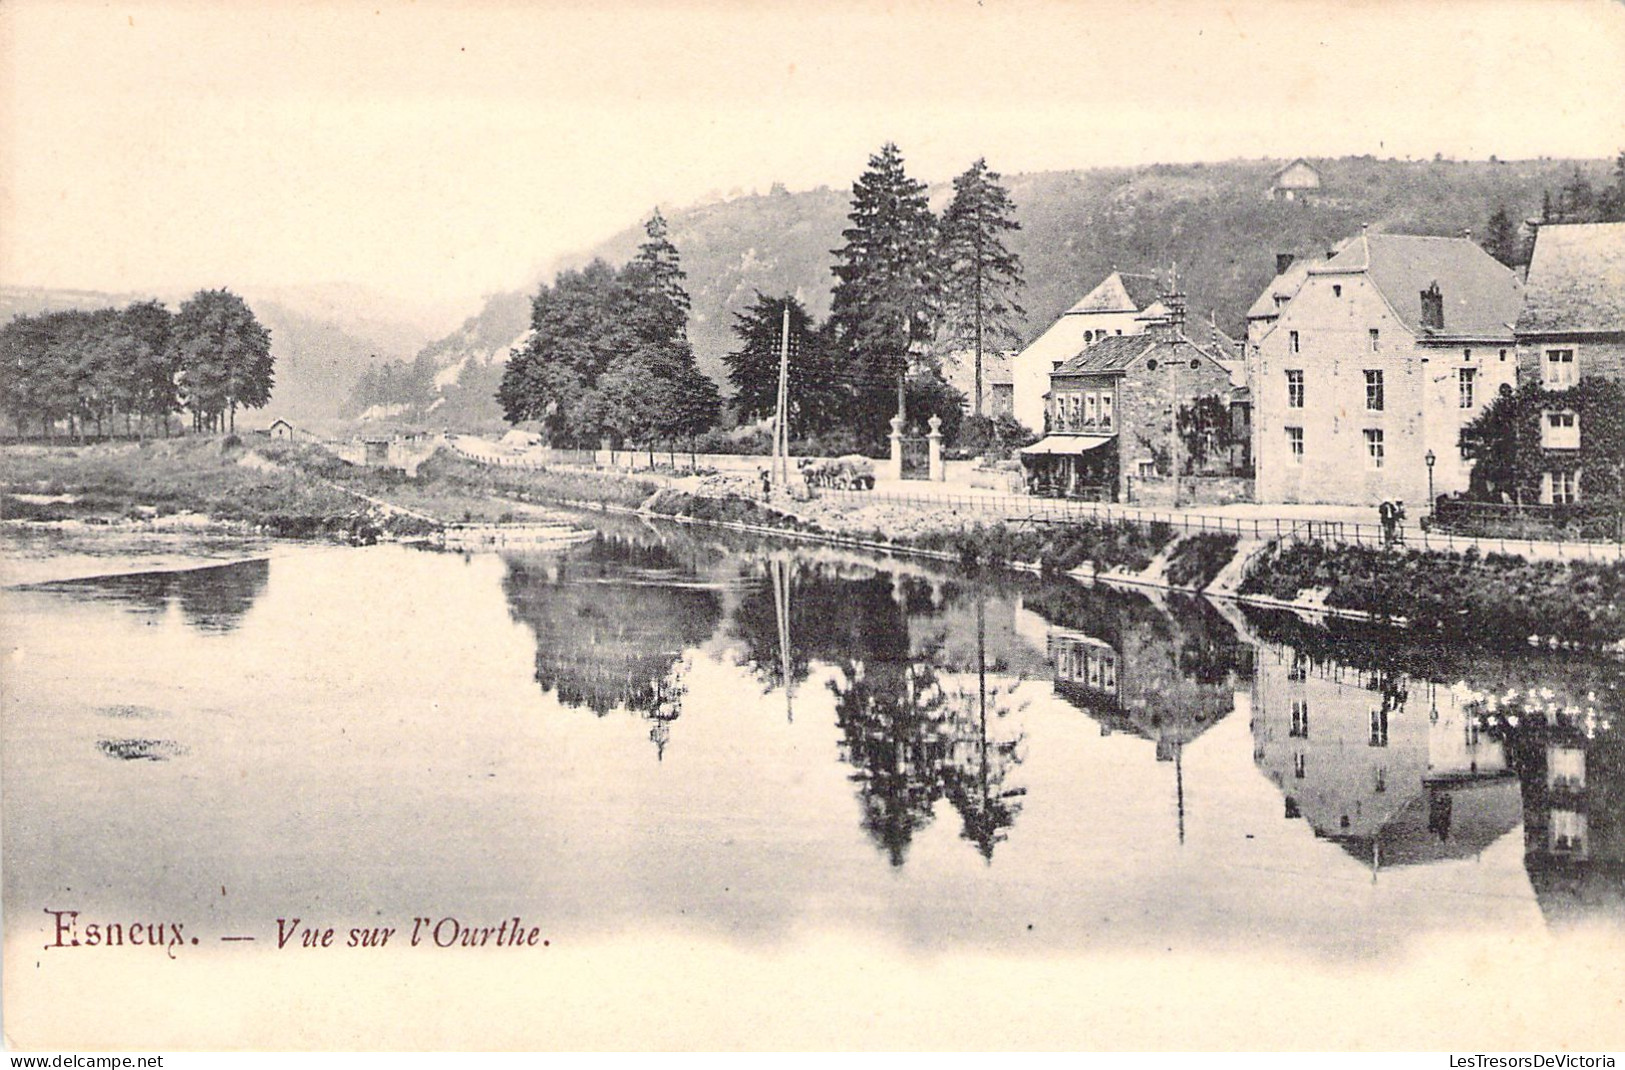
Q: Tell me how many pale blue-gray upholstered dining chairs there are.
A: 0